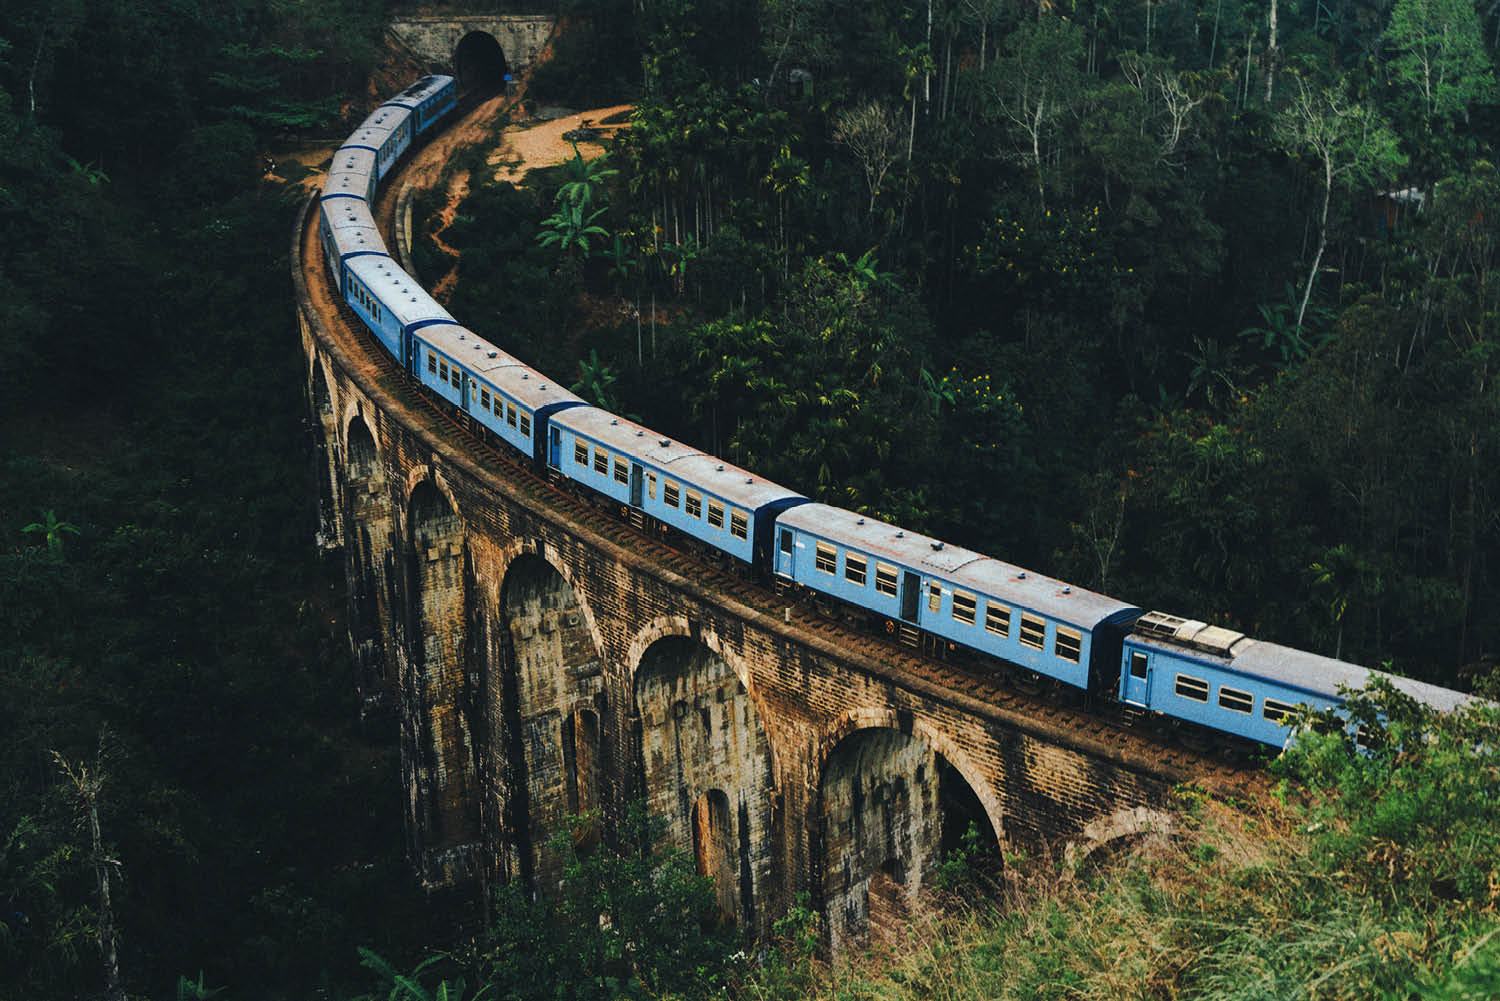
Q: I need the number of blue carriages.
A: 9